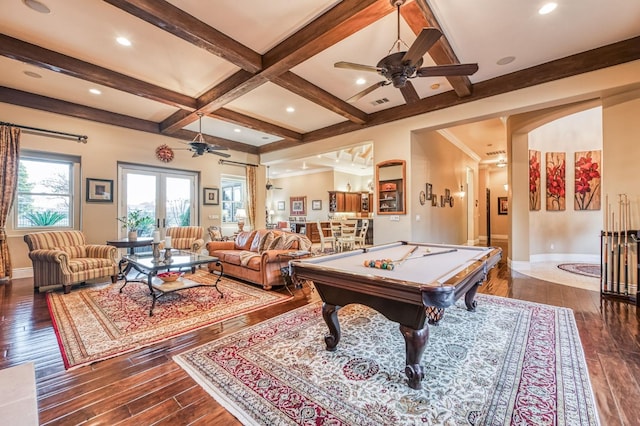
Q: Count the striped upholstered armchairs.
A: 2